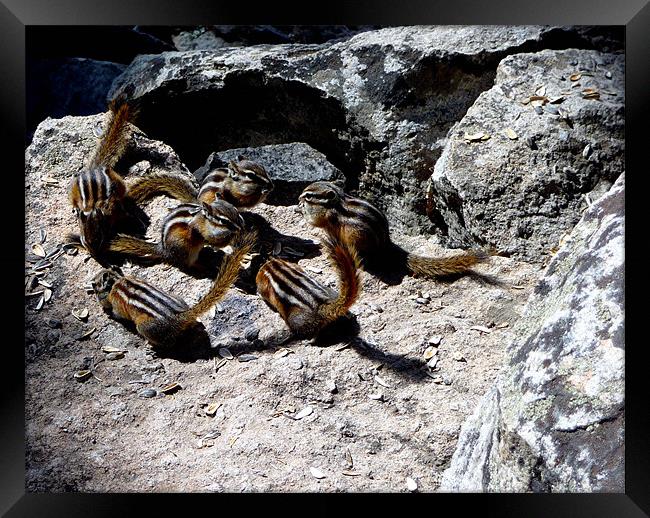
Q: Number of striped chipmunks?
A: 6